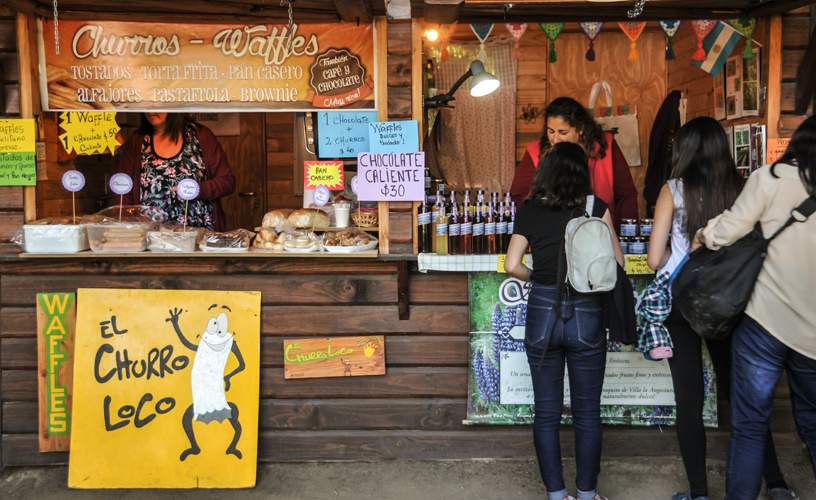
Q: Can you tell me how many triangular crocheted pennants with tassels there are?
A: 9